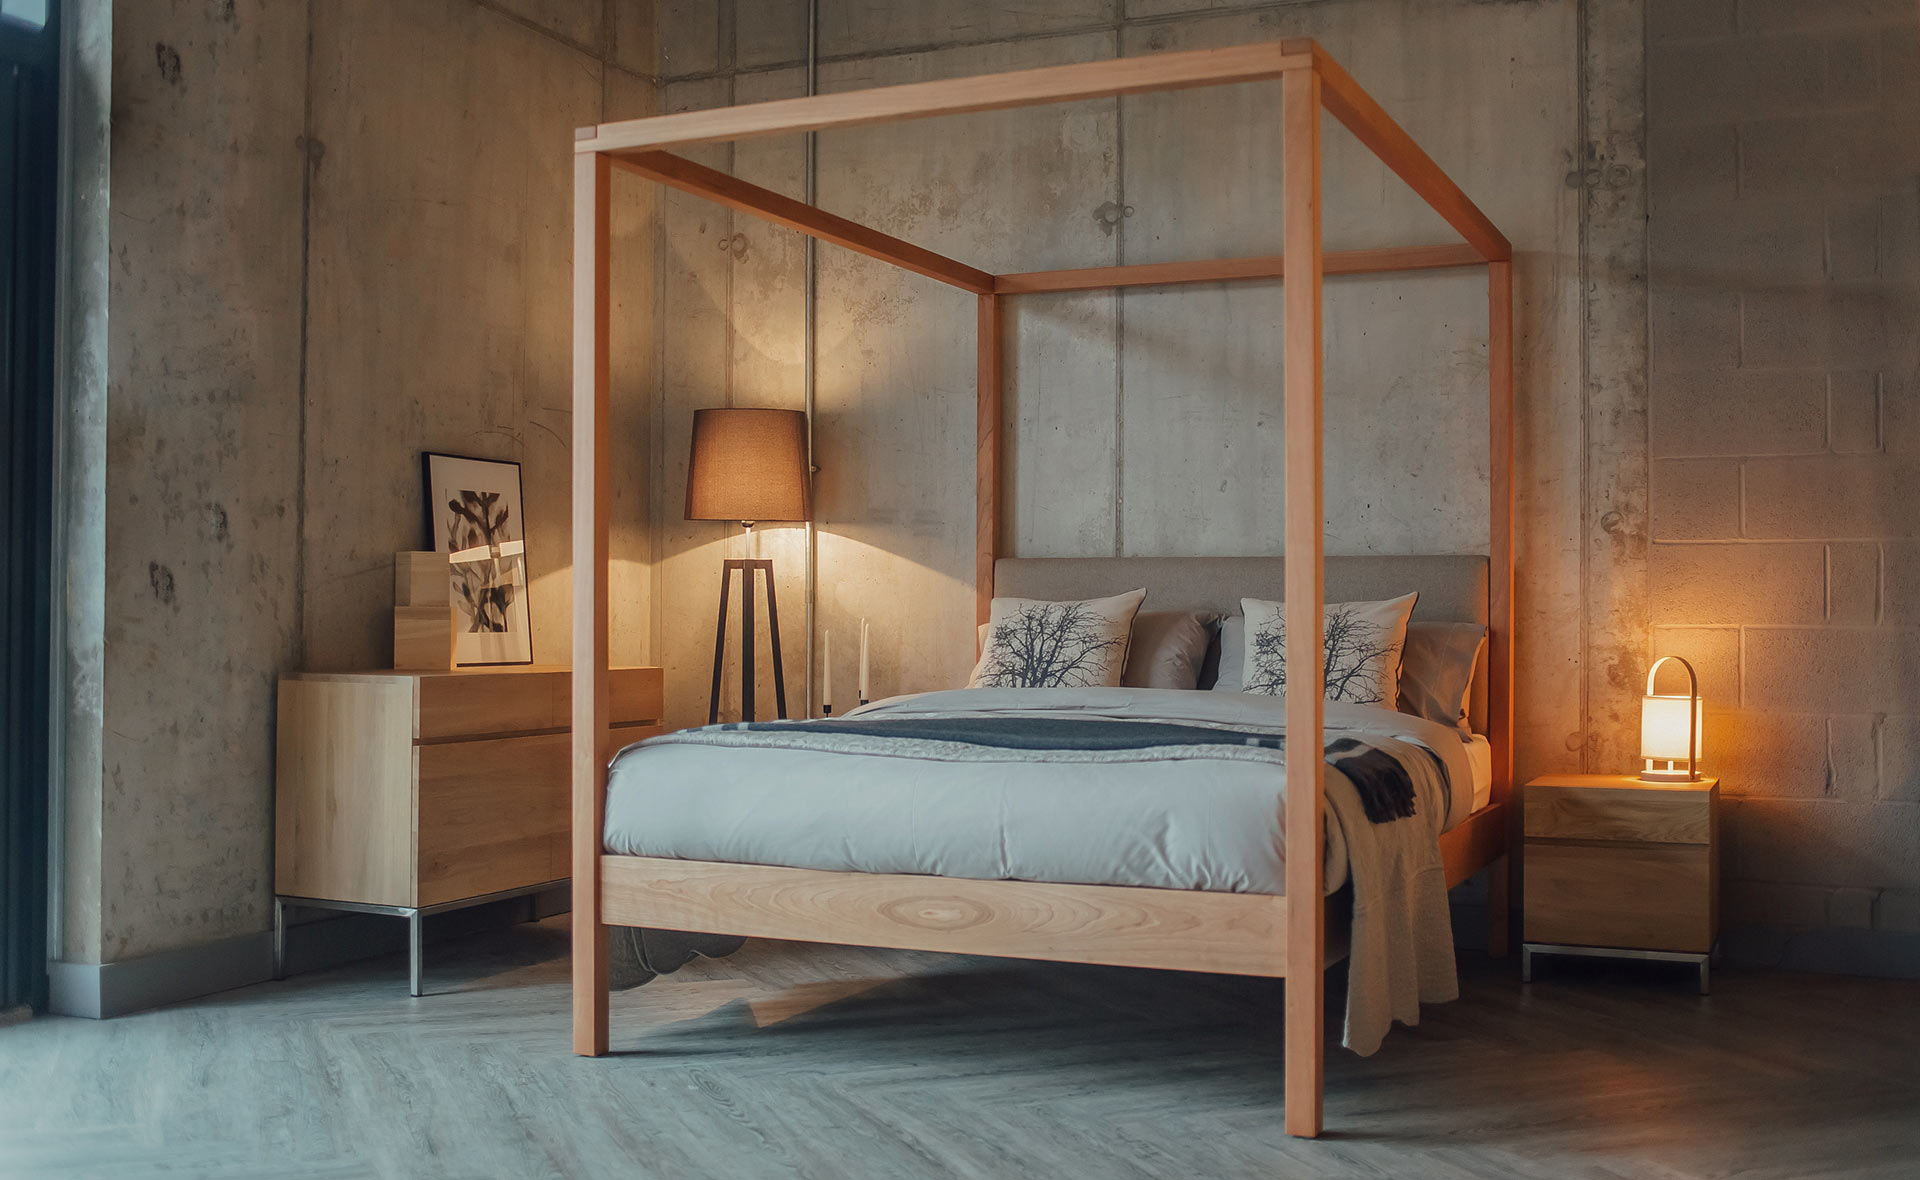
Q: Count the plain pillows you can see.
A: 2